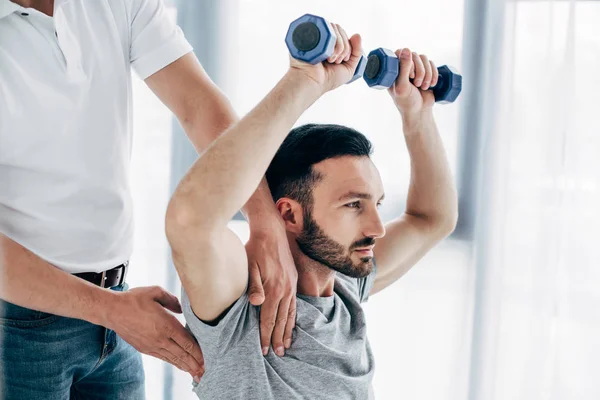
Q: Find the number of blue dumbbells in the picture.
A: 2